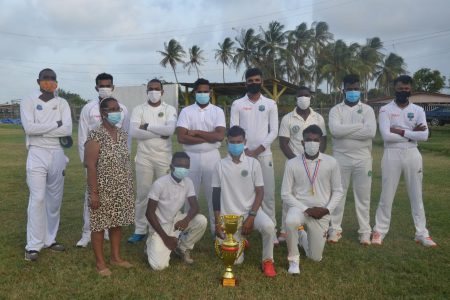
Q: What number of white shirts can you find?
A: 11